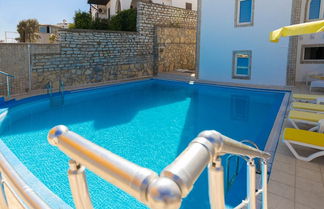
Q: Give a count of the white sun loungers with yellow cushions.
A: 4